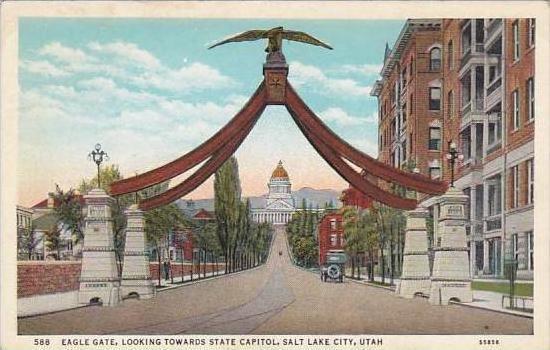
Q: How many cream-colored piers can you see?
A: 4